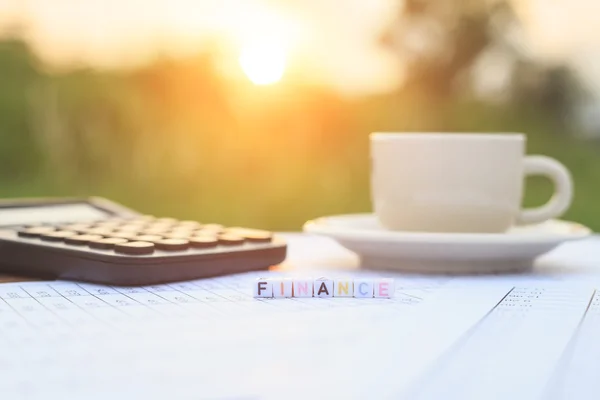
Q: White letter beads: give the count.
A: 7